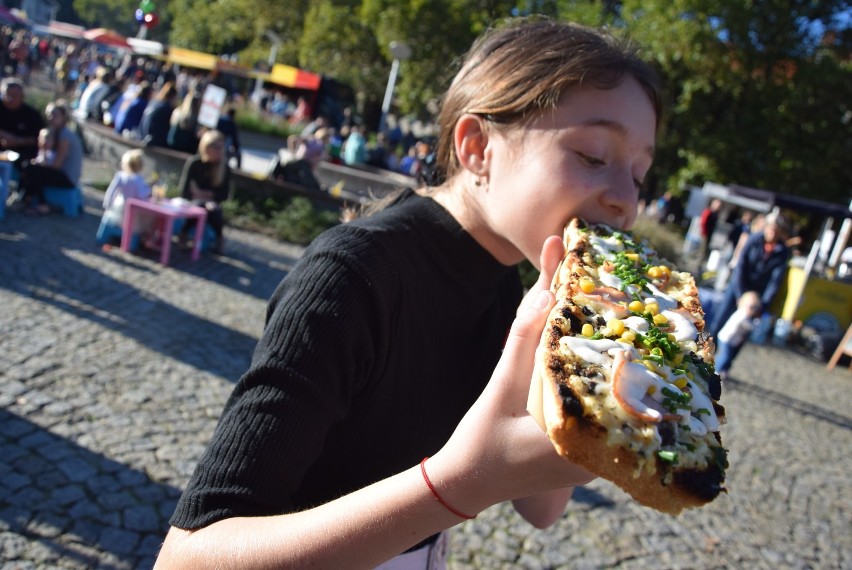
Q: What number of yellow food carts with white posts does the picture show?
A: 1